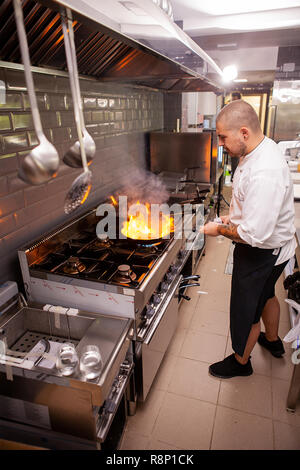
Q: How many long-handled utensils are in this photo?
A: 3